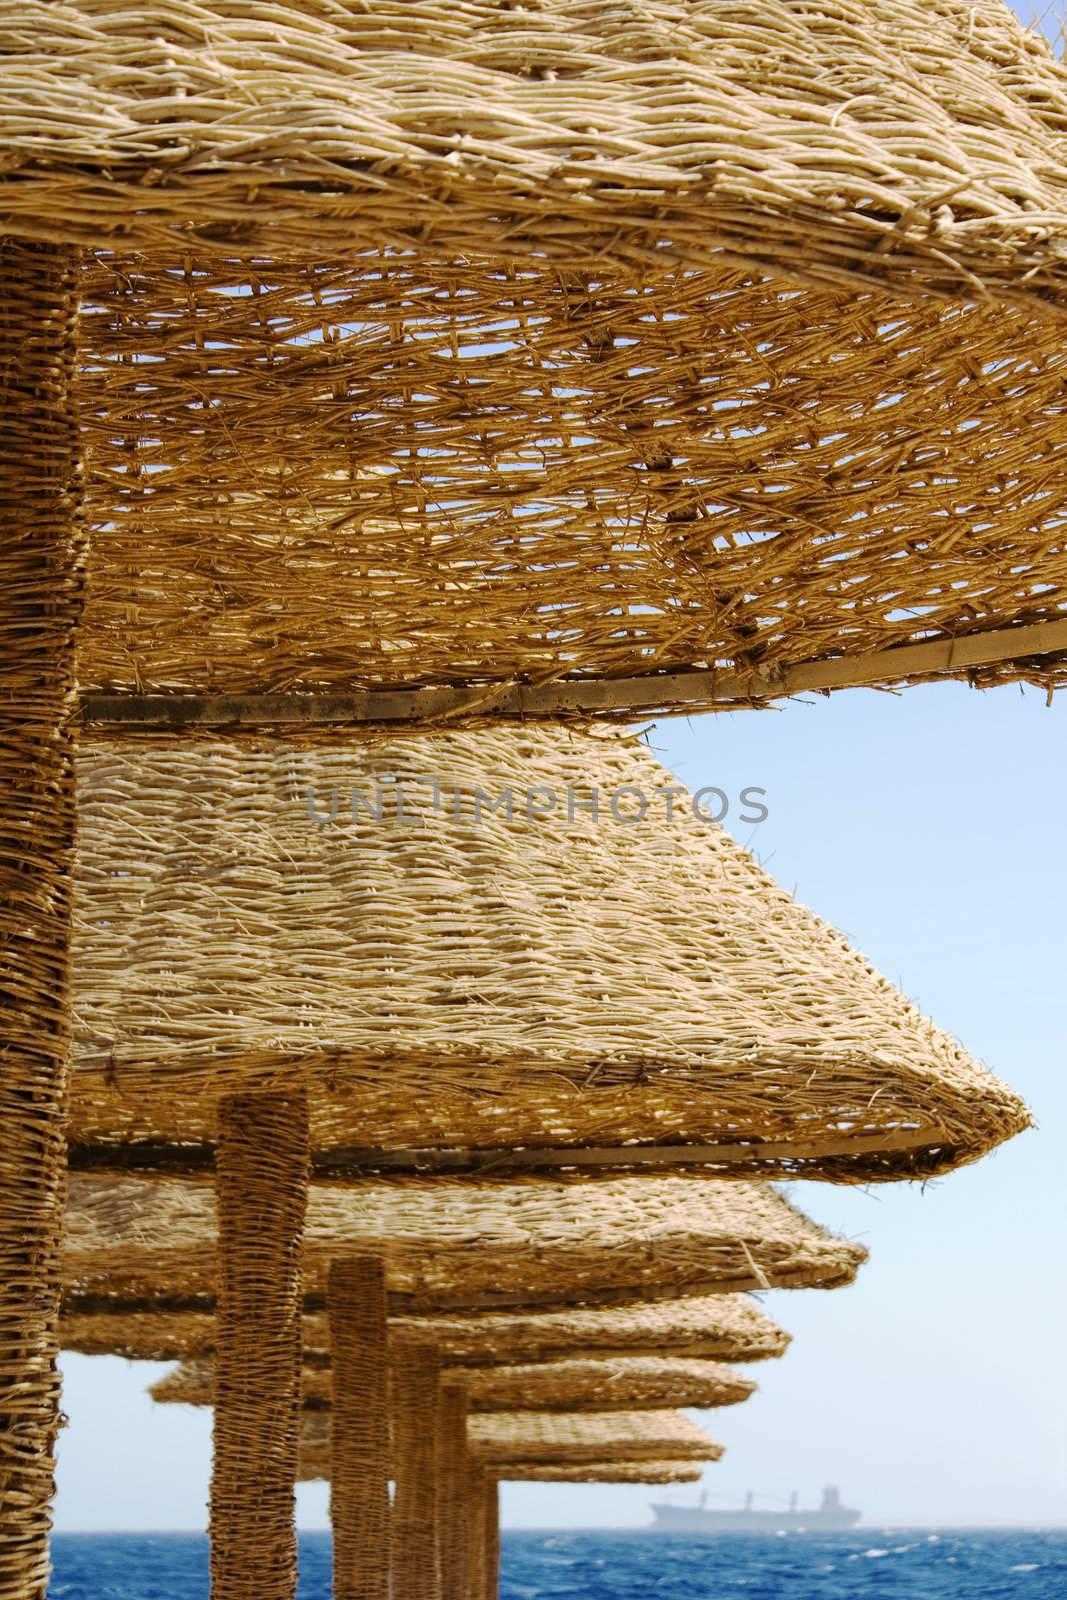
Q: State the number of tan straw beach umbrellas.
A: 7